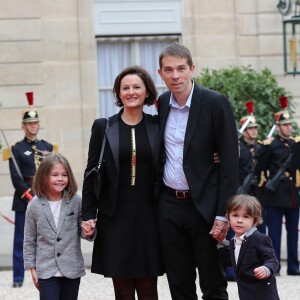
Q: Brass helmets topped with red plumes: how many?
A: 3